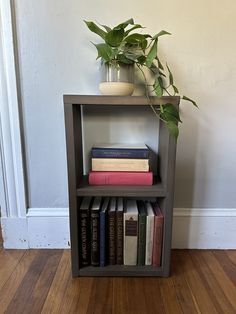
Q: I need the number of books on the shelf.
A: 12